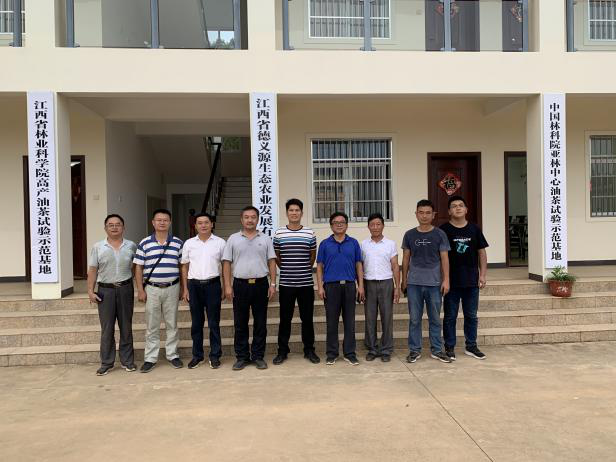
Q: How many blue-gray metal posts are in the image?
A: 9